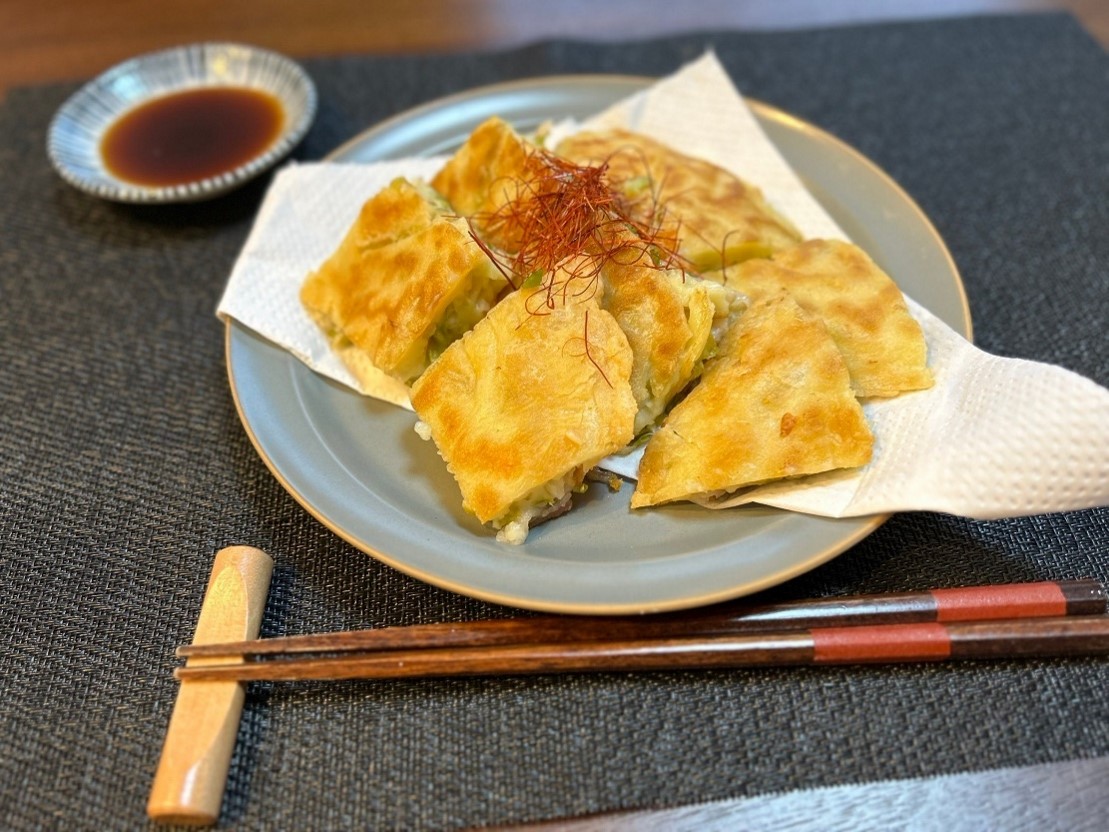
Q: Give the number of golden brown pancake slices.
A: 7